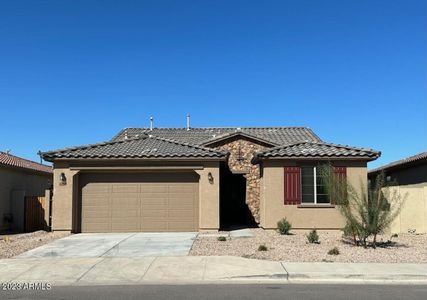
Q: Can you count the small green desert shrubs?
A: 5